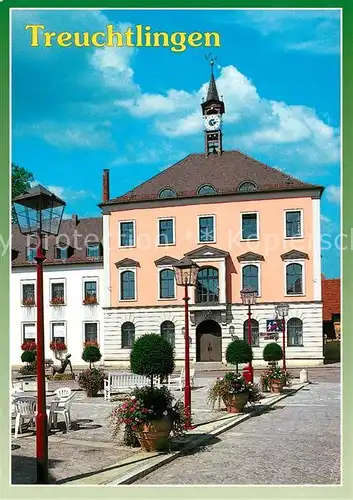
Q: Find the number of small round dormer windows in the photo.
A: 3